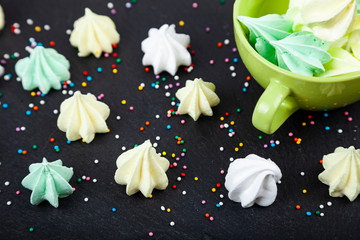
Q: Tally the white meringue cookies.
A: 2